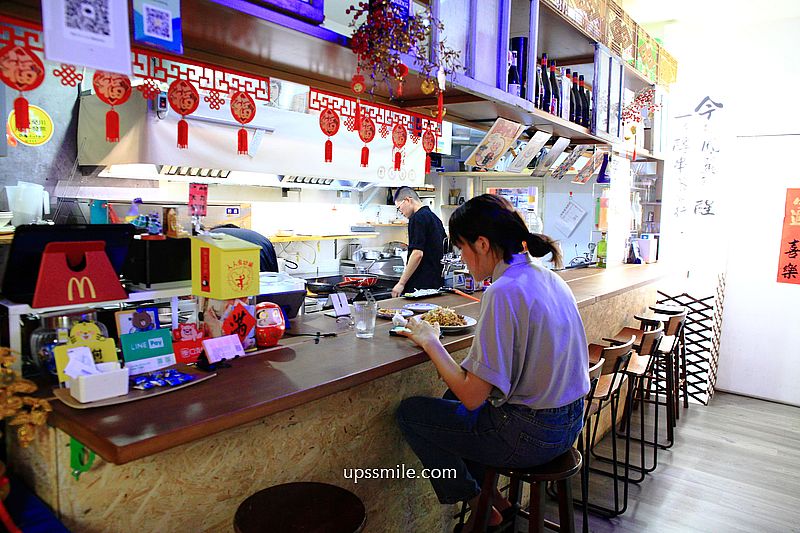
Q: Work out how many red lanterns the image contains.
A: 8